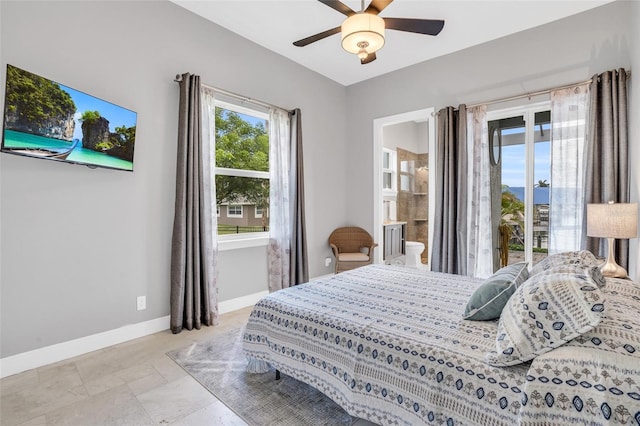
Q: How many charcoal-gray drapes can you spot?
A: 4